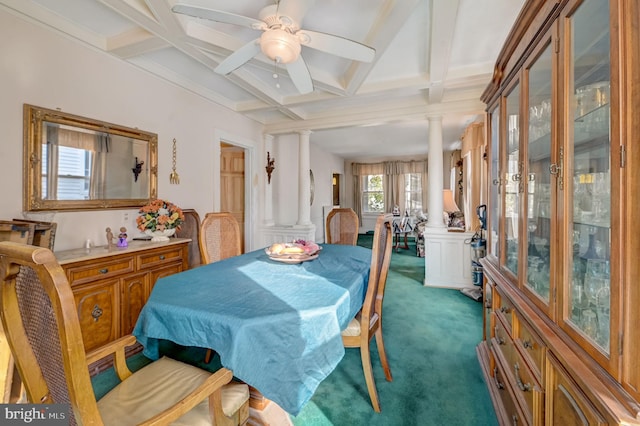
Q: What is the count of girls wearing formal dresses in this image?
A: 0